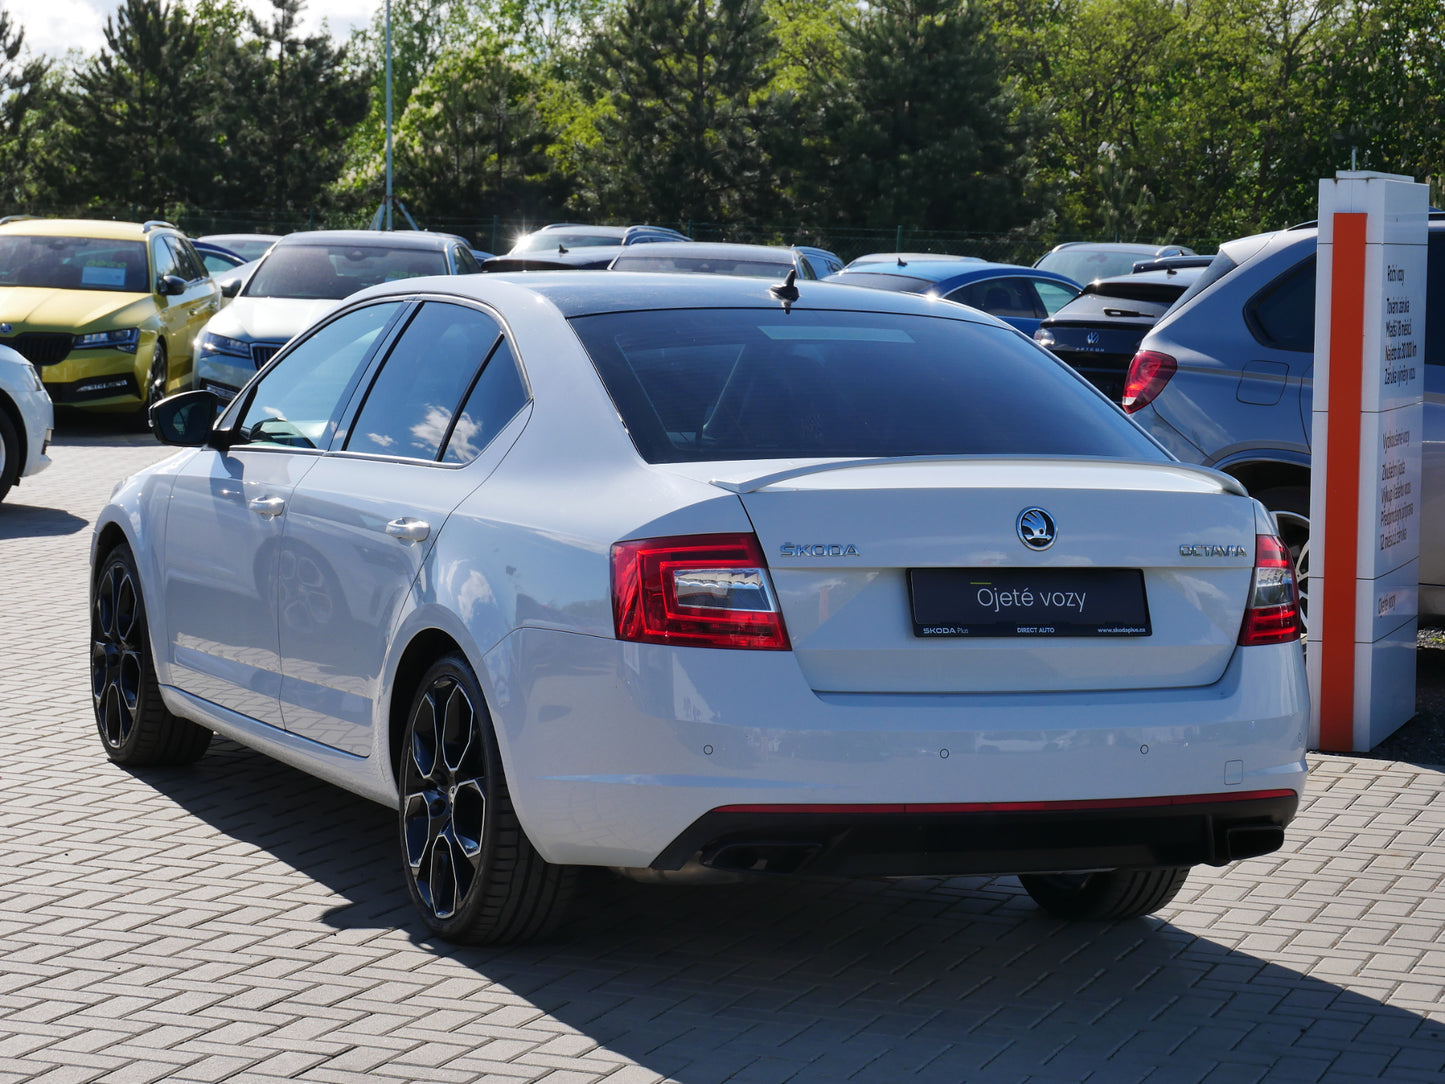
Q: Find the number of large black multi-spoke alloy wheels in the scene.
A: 2